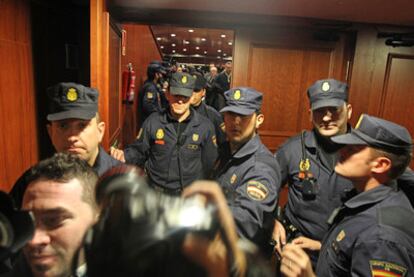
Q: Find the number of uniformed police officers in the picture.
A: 7